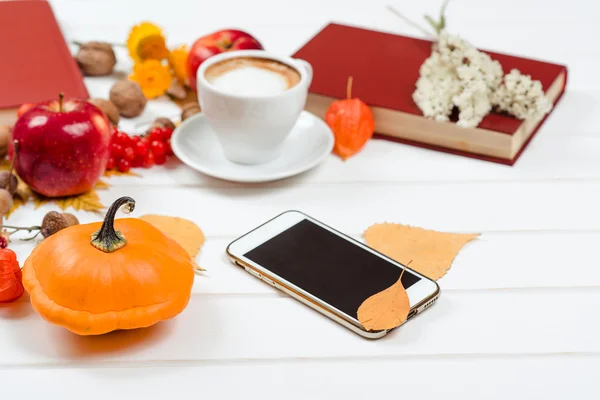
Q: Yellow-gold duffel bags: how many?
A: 0